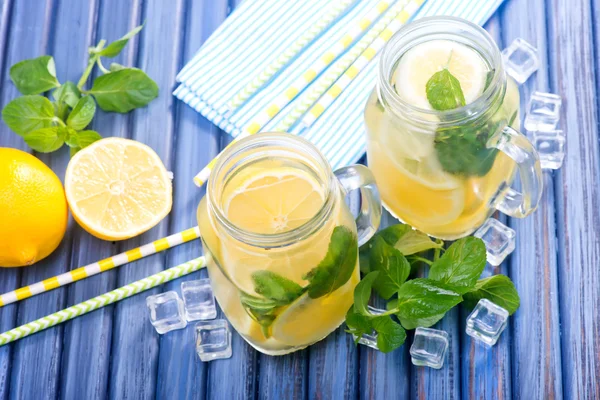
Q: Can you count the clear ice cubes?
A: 10